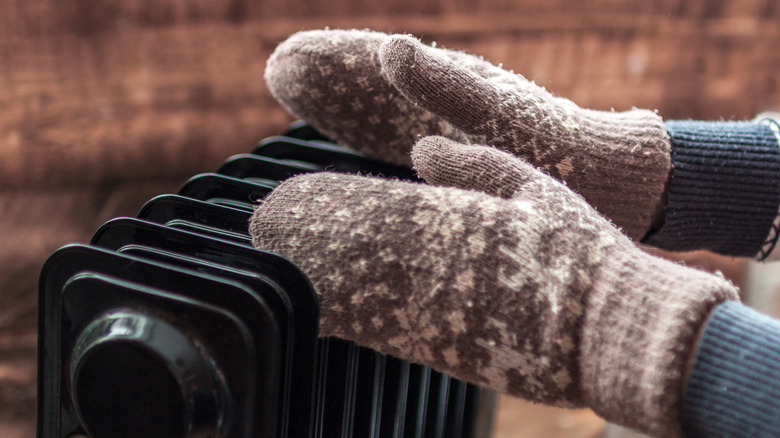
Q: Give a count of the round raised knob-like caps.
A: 1